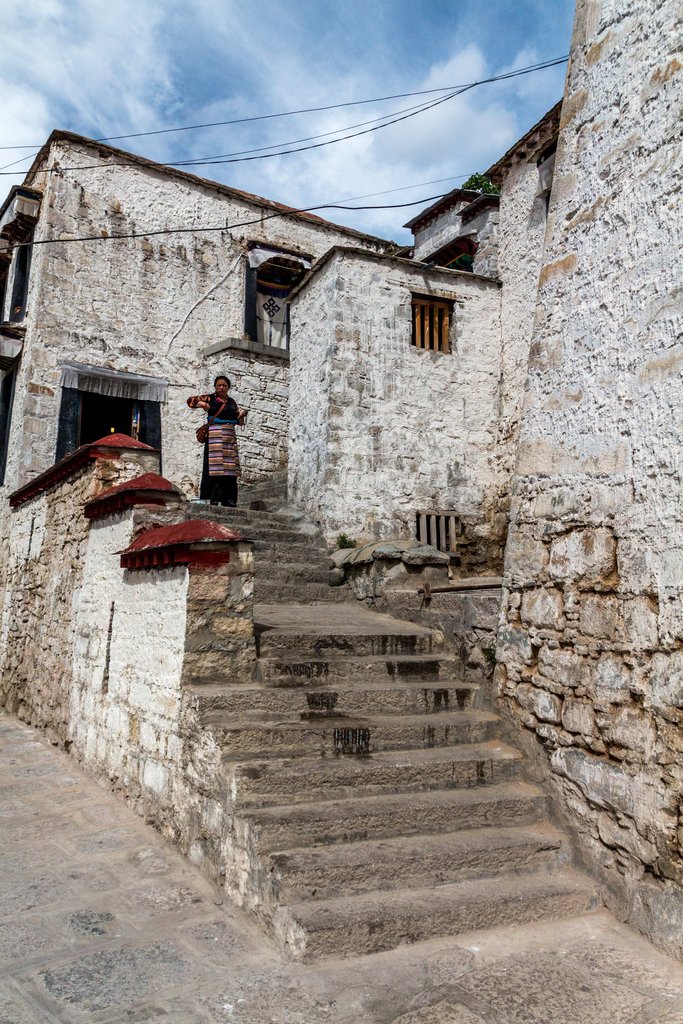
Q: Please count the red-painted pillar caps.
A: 3